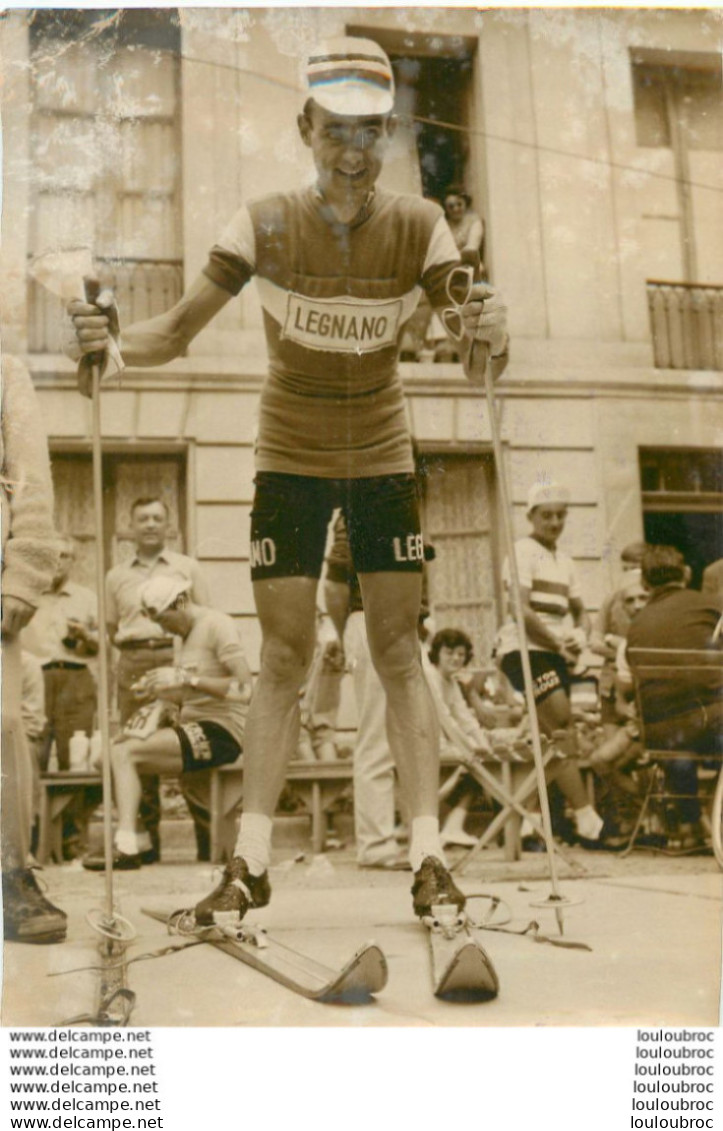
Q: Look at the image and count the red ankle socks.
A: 0